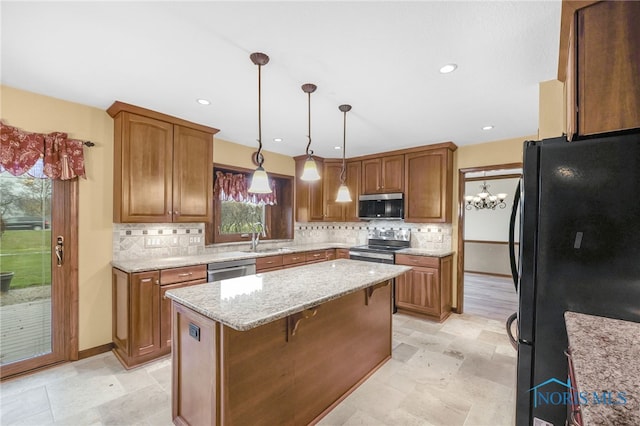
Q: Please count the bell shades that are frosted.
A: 3